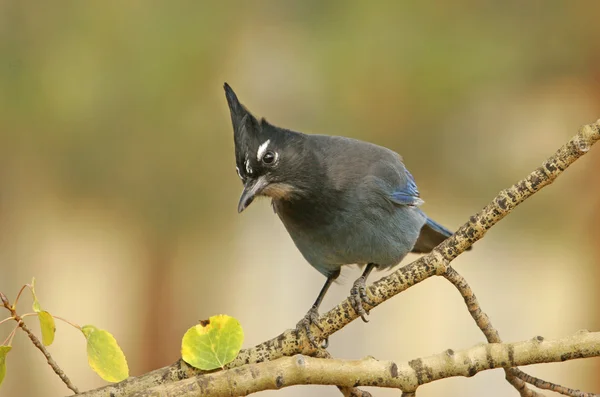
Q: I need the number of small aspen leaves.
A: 4